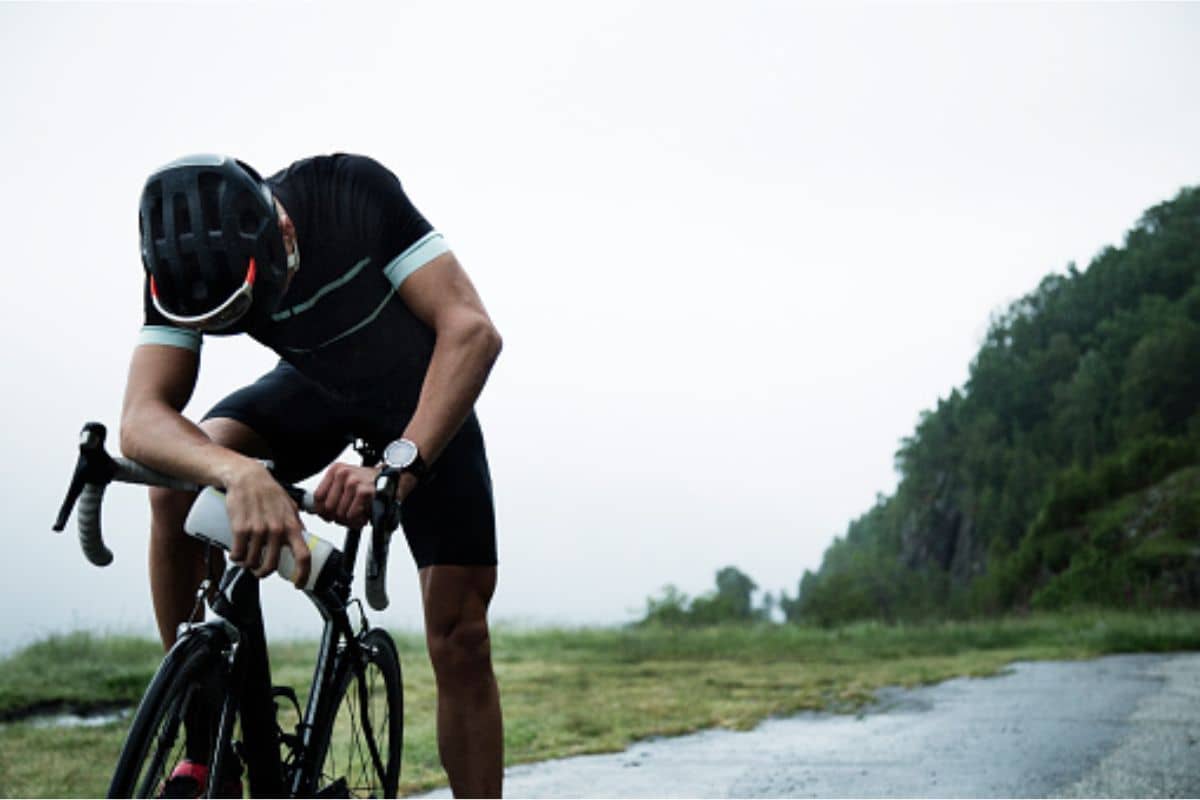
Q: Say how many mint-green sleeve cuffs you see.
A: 2